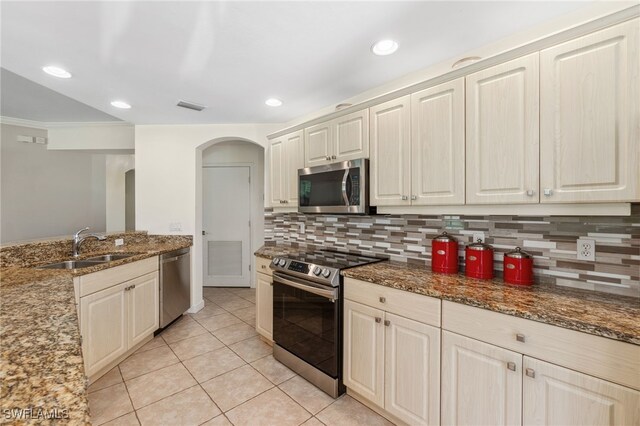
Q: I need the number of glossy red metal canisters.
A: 3